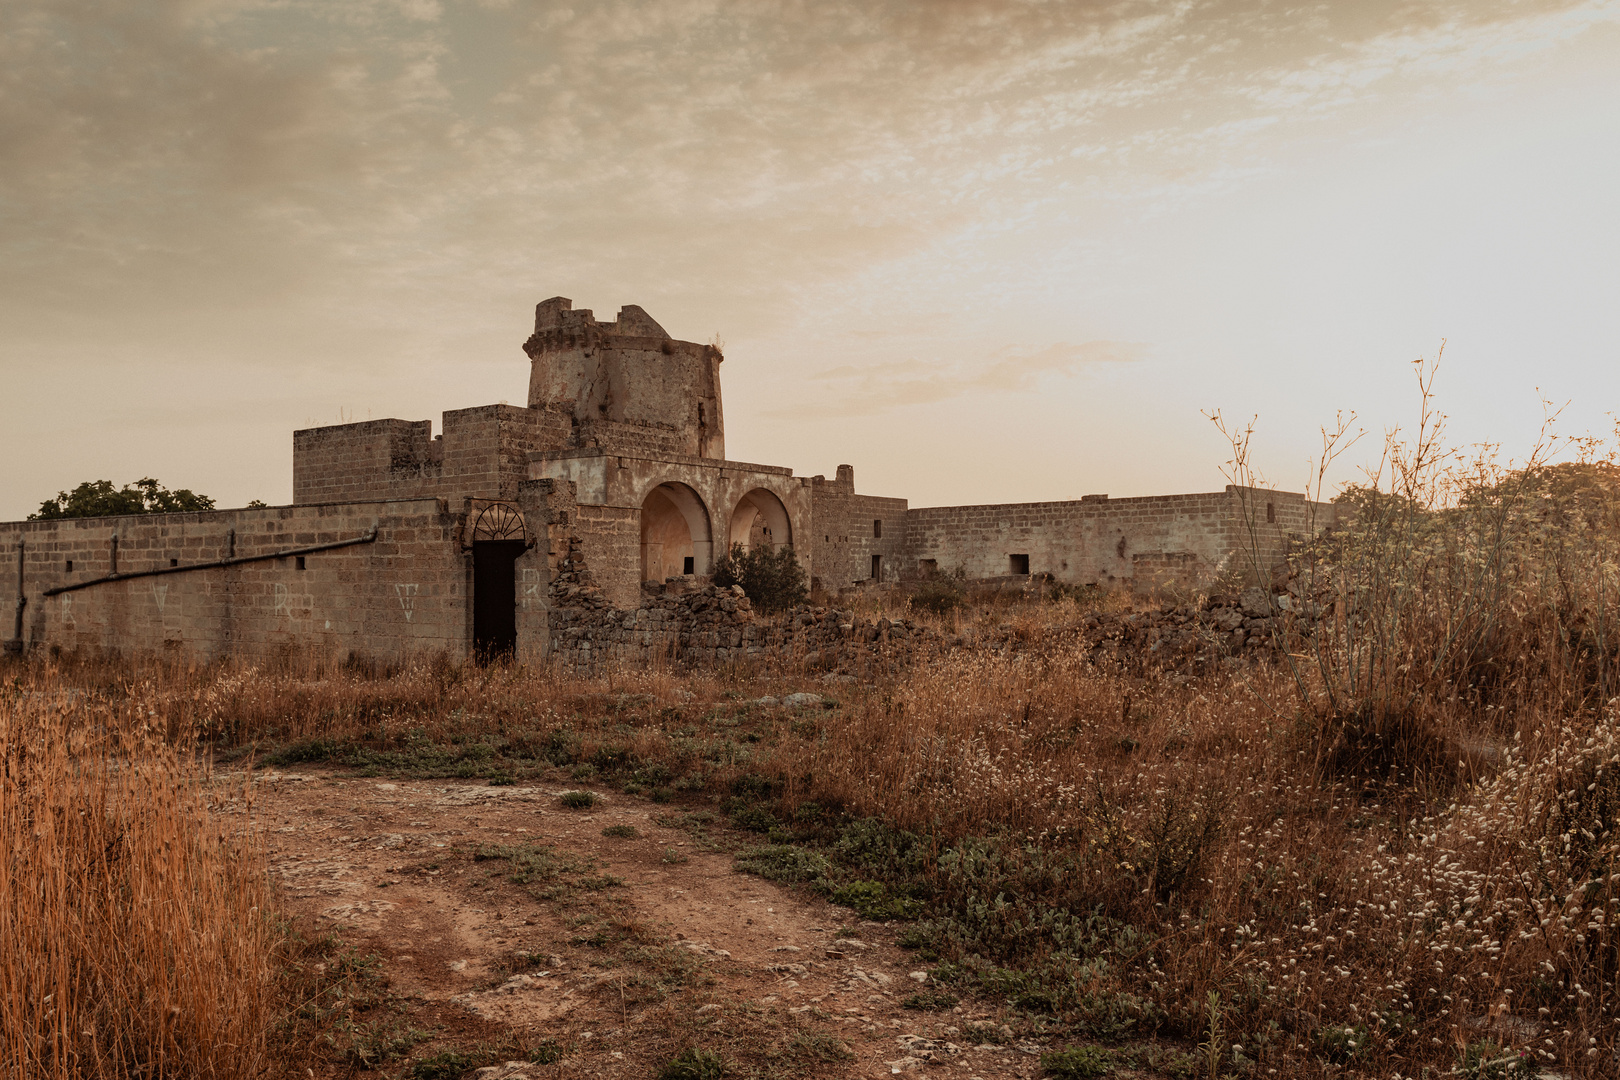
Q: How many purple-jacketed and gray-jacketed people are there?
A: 0